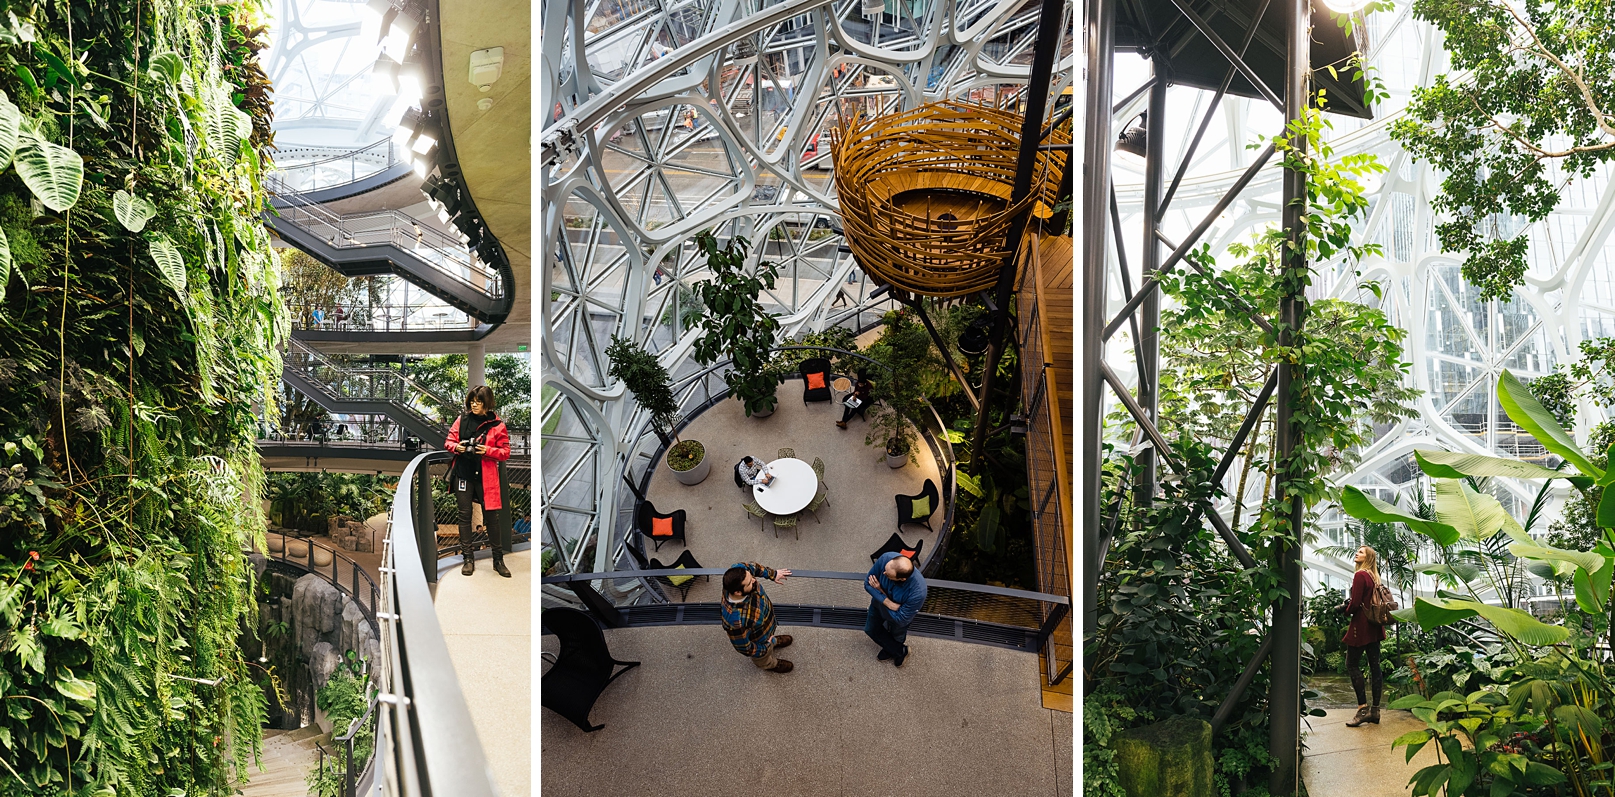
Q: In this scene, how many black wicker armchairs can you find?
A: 7